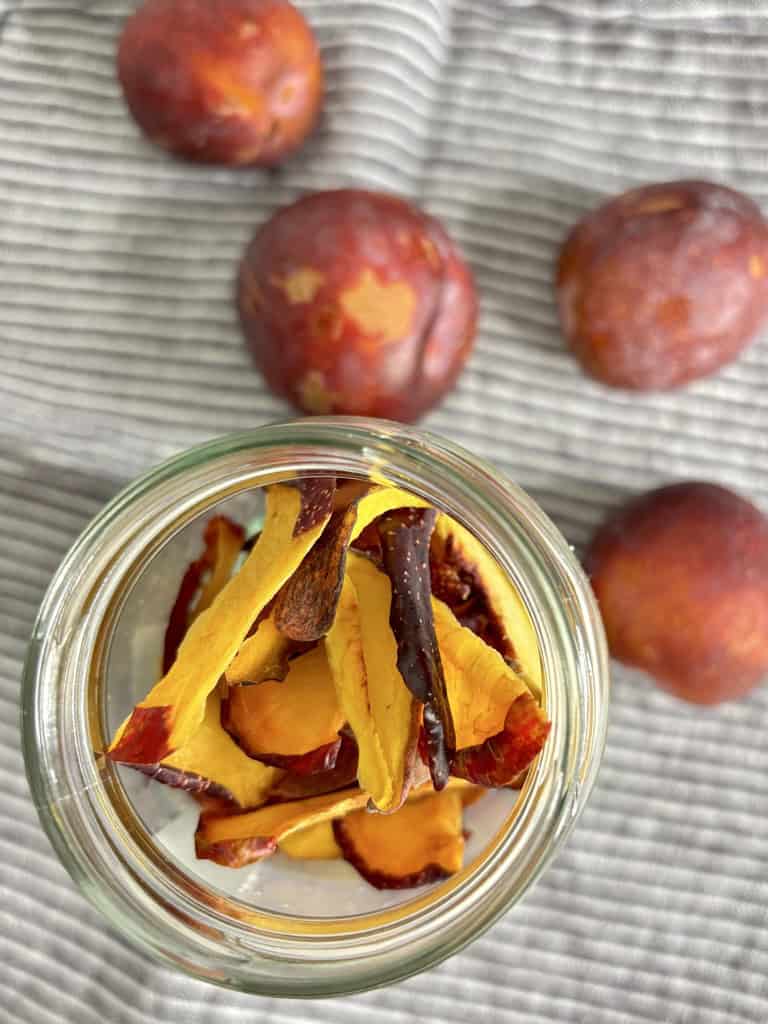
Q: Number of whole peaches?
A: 4